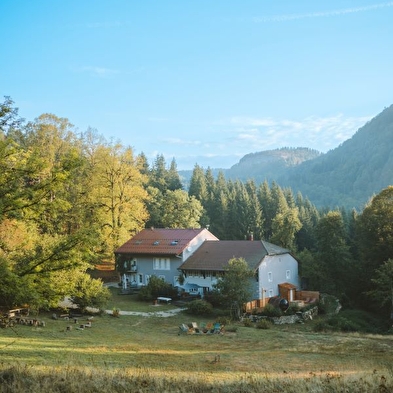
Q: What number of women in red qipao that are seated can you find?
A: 0